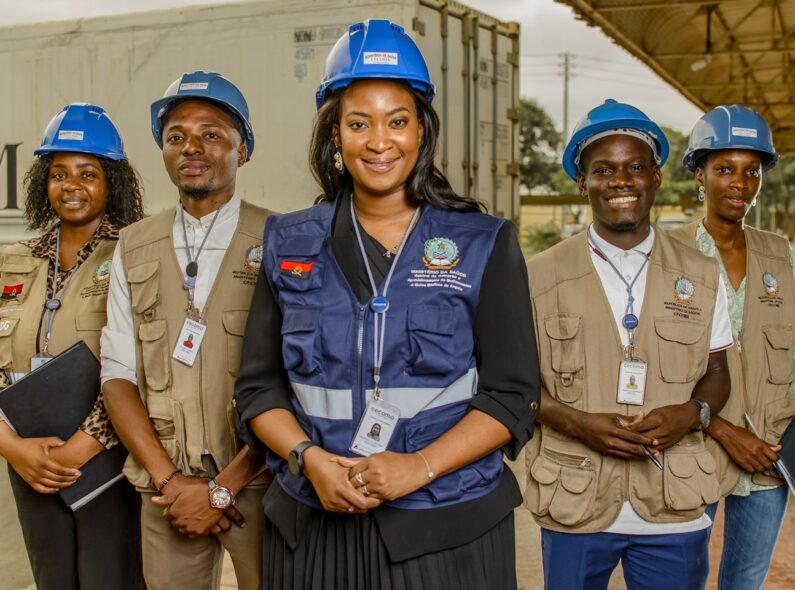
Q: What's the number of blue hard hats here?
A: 5